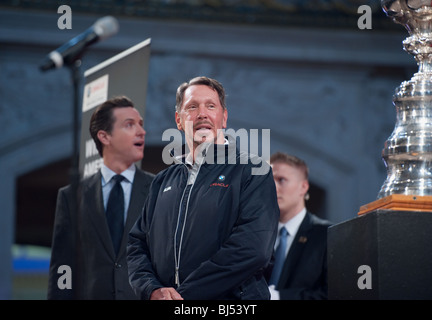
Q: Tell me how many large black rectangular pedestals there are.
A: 1